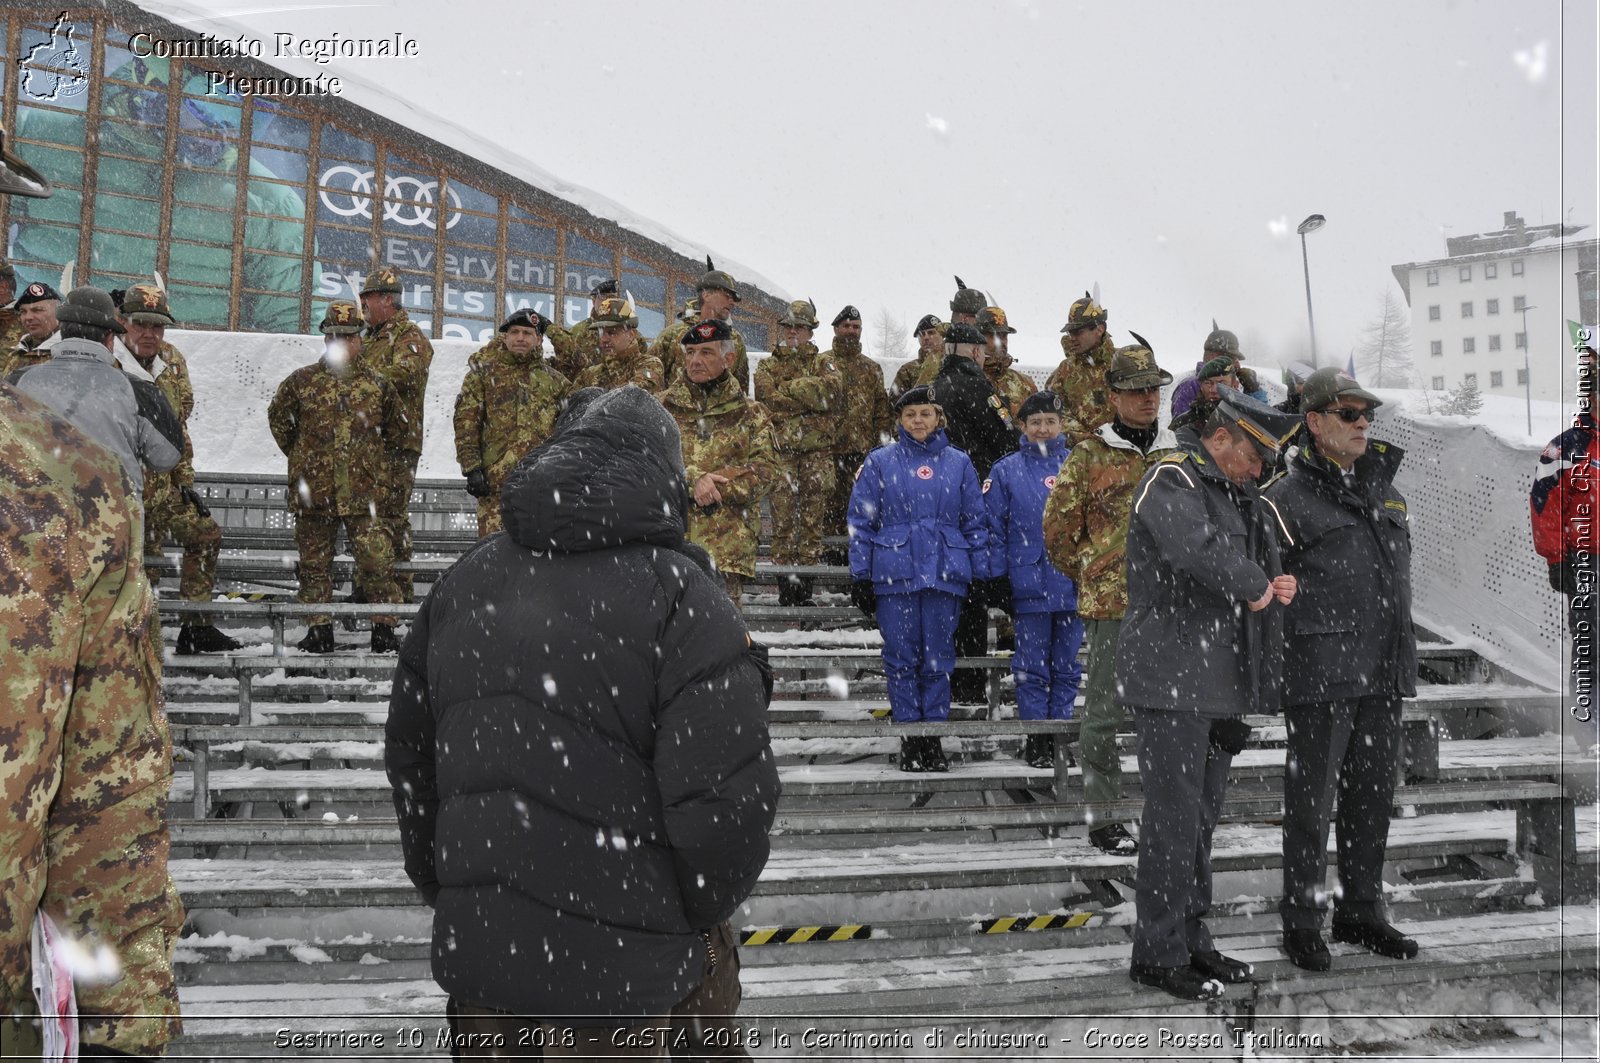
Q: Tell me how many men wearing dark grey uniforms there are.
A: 2